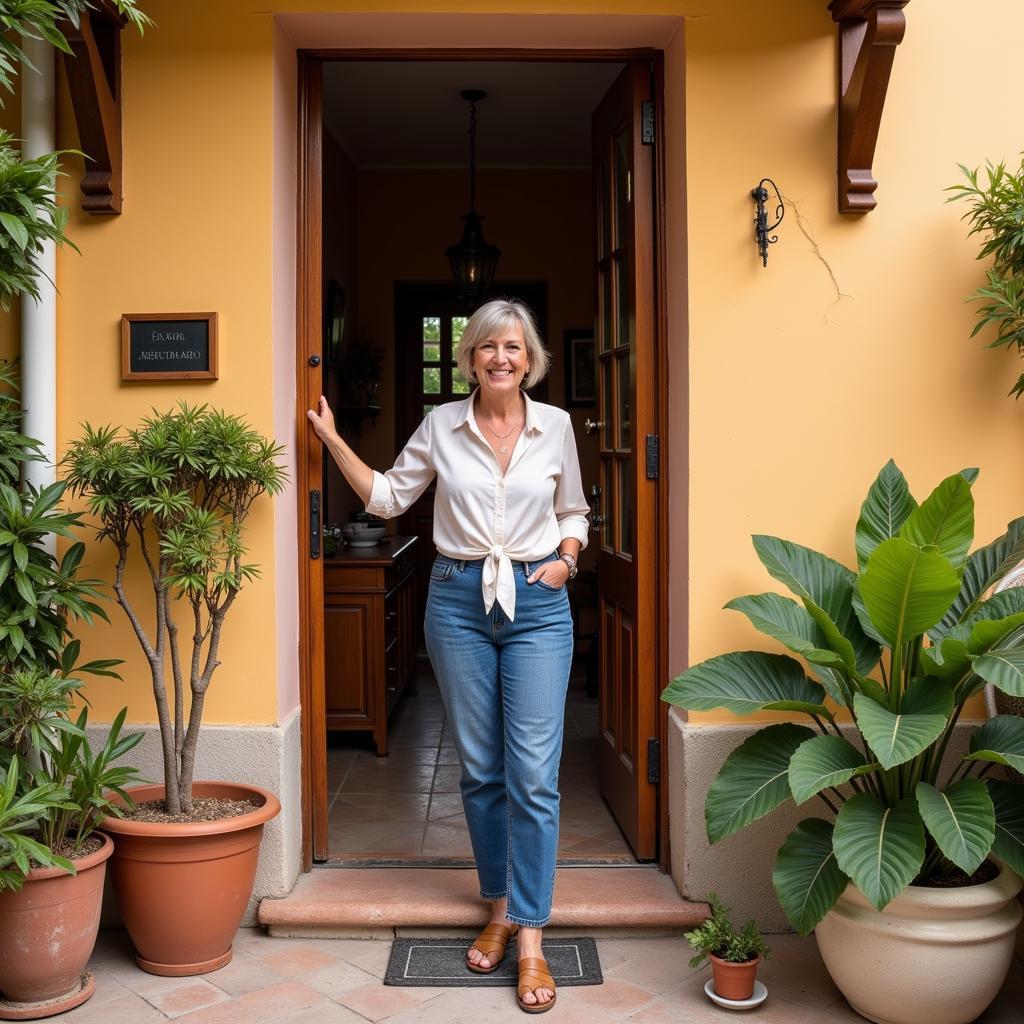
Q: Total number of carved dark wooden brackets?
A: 2